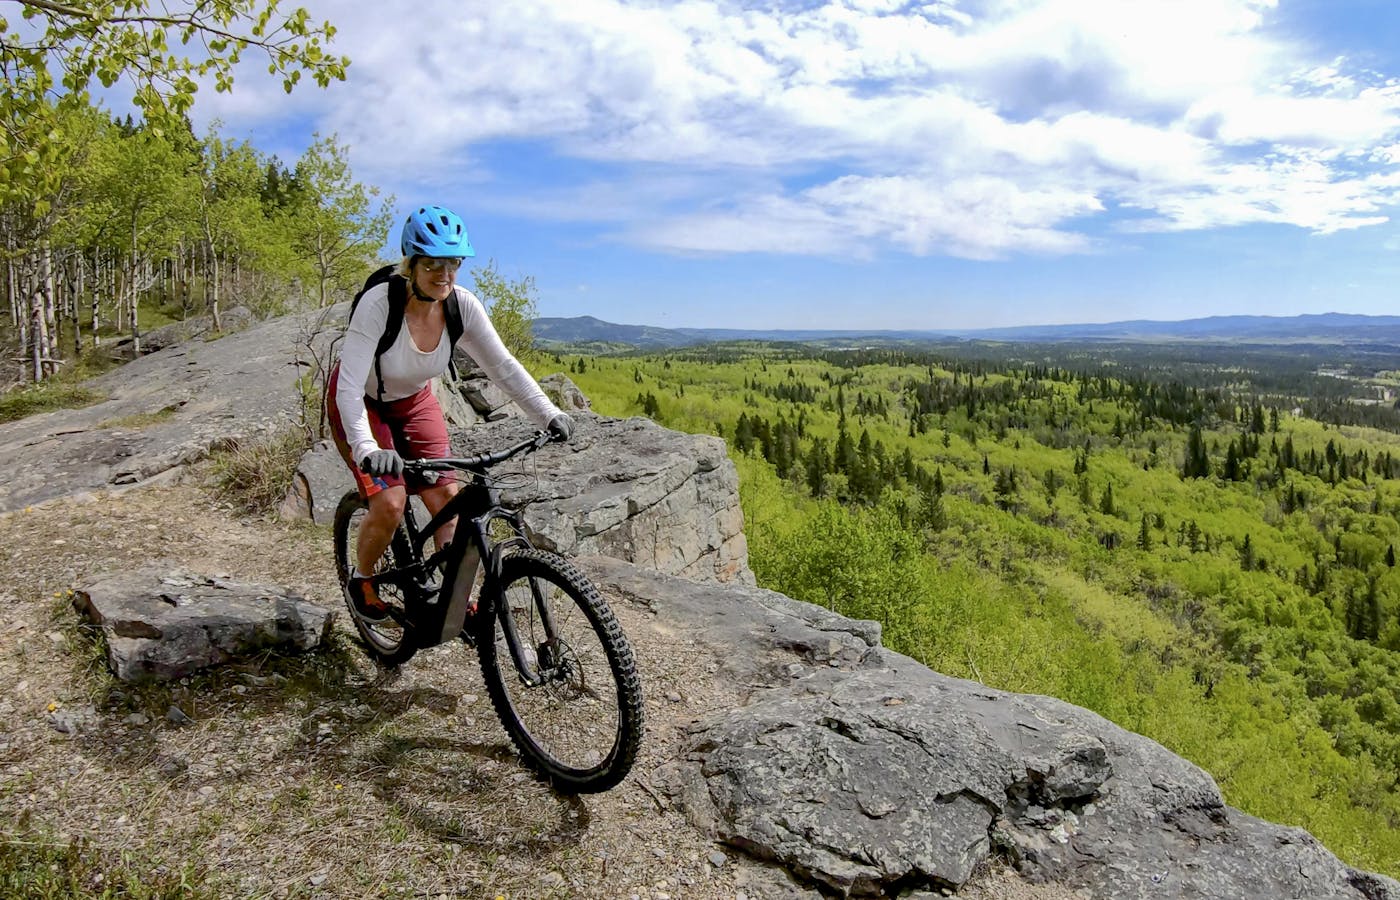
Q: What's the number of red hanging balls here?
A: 0